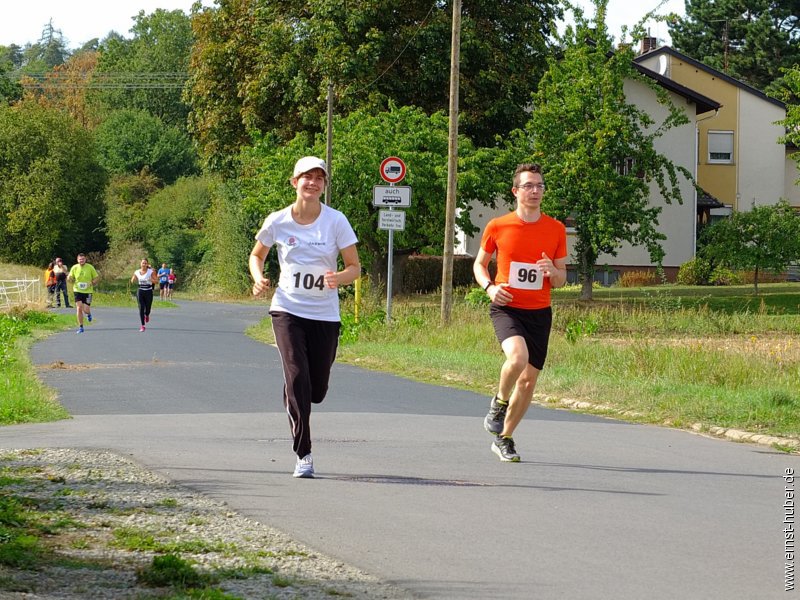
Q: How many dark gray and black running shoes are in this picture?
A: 2